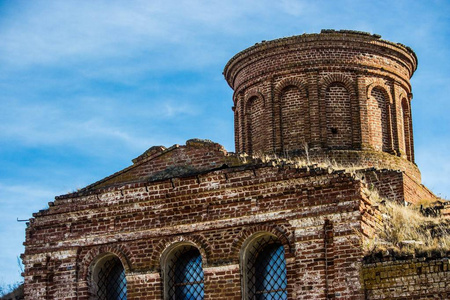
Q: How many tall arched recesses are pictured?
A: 5